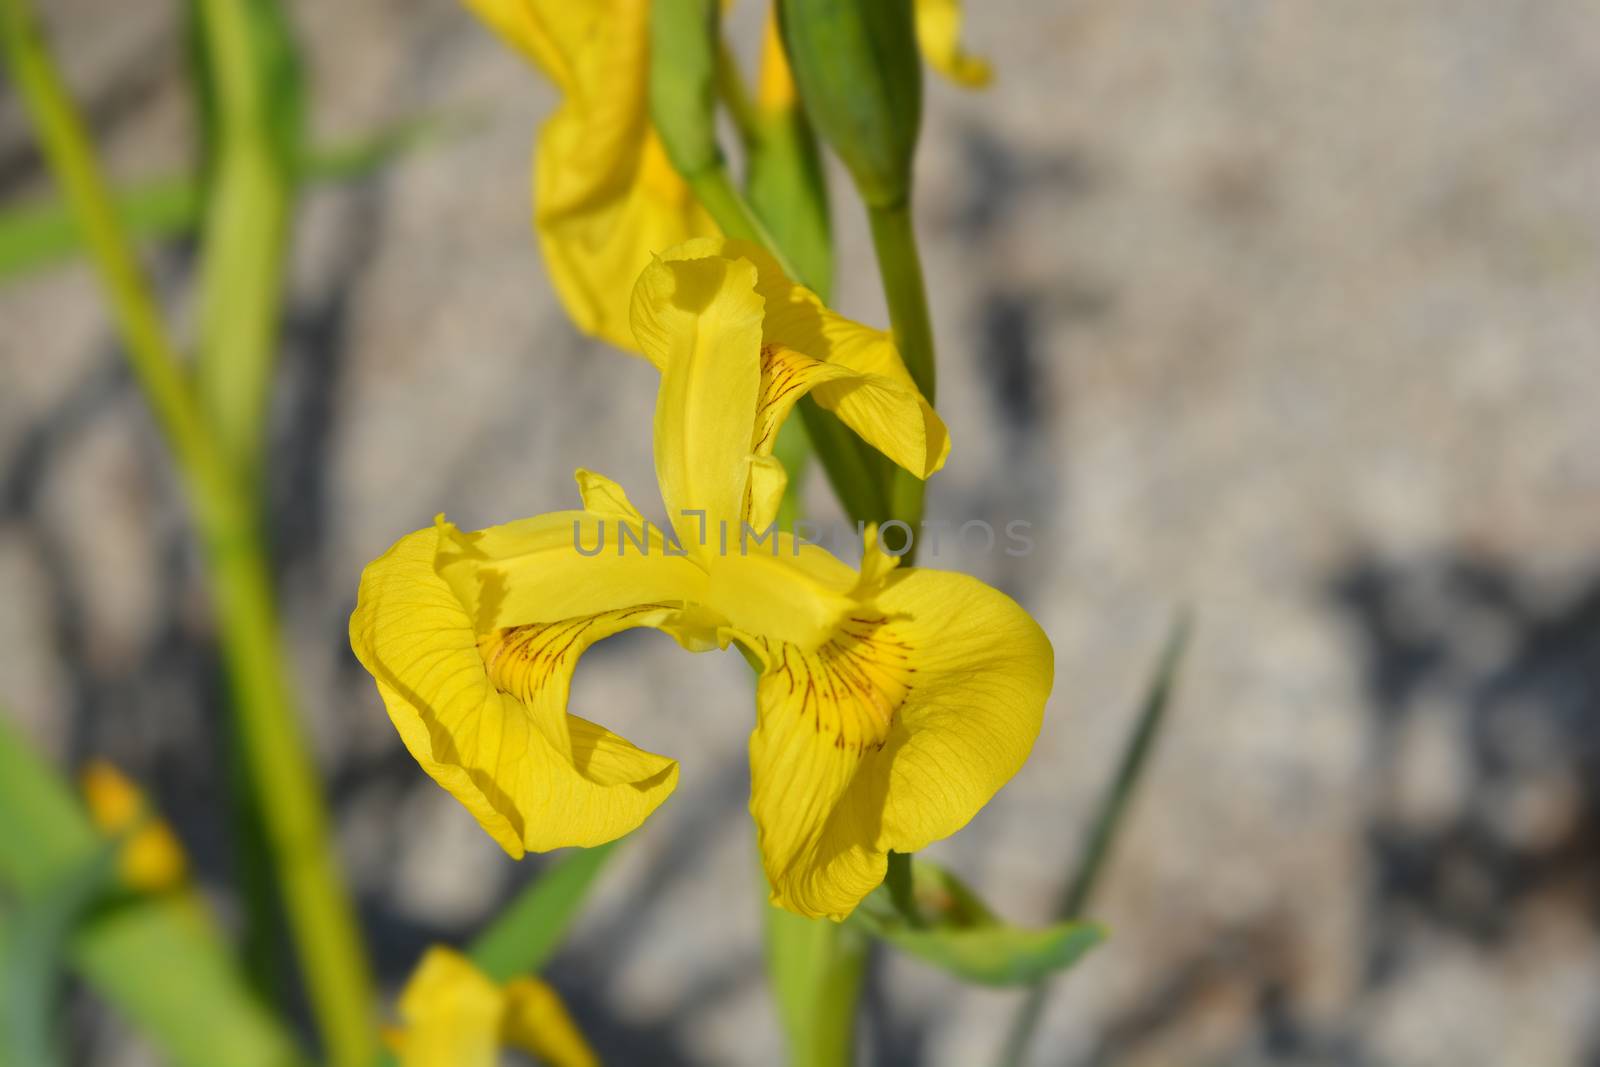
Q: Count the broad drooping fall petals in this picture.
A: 3